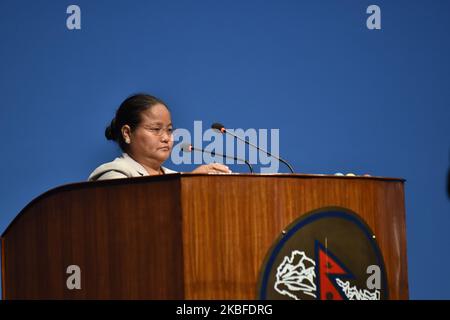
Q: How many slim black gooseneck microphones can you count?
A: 2